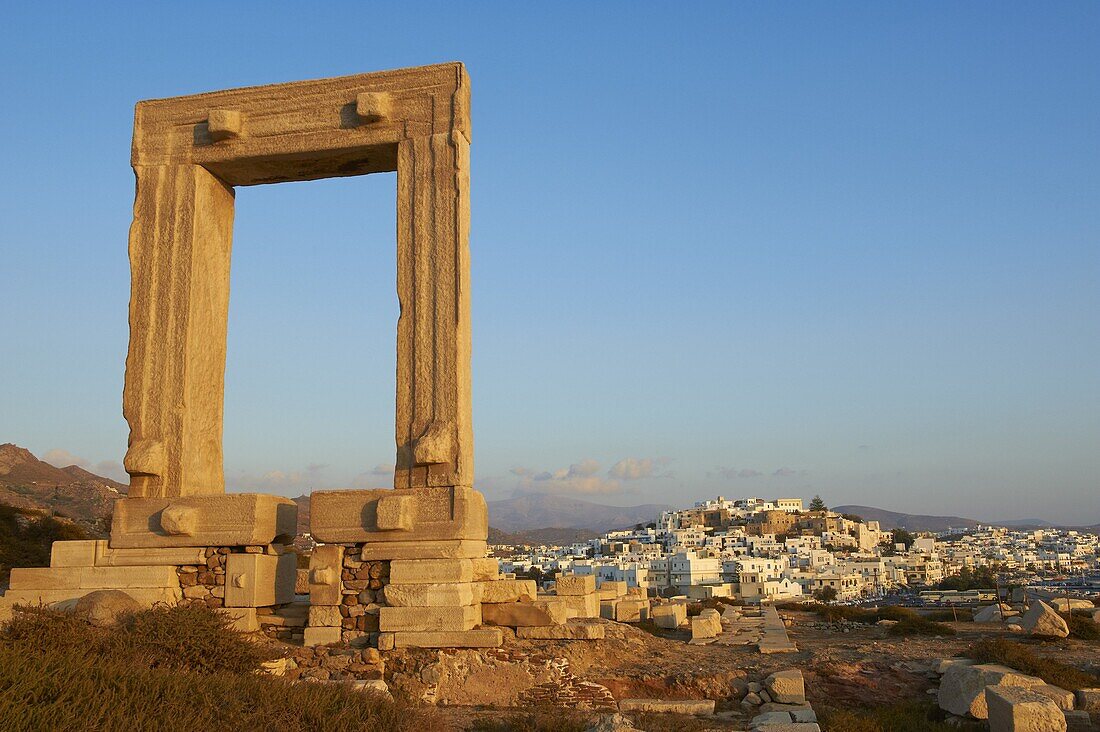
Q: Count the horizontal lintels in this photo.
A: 1